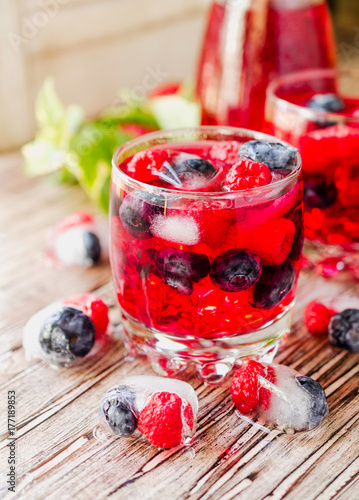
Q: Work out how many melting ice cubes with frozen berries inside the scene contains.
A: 5